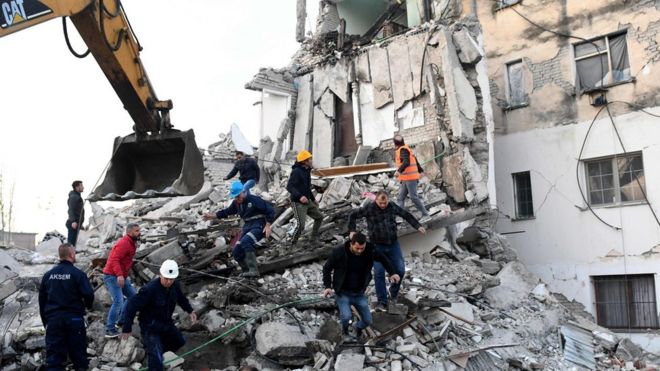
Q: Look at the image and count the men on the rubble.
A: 10